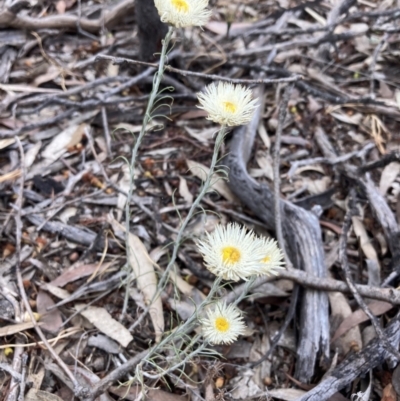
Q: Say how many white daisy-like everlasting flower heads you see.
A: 5